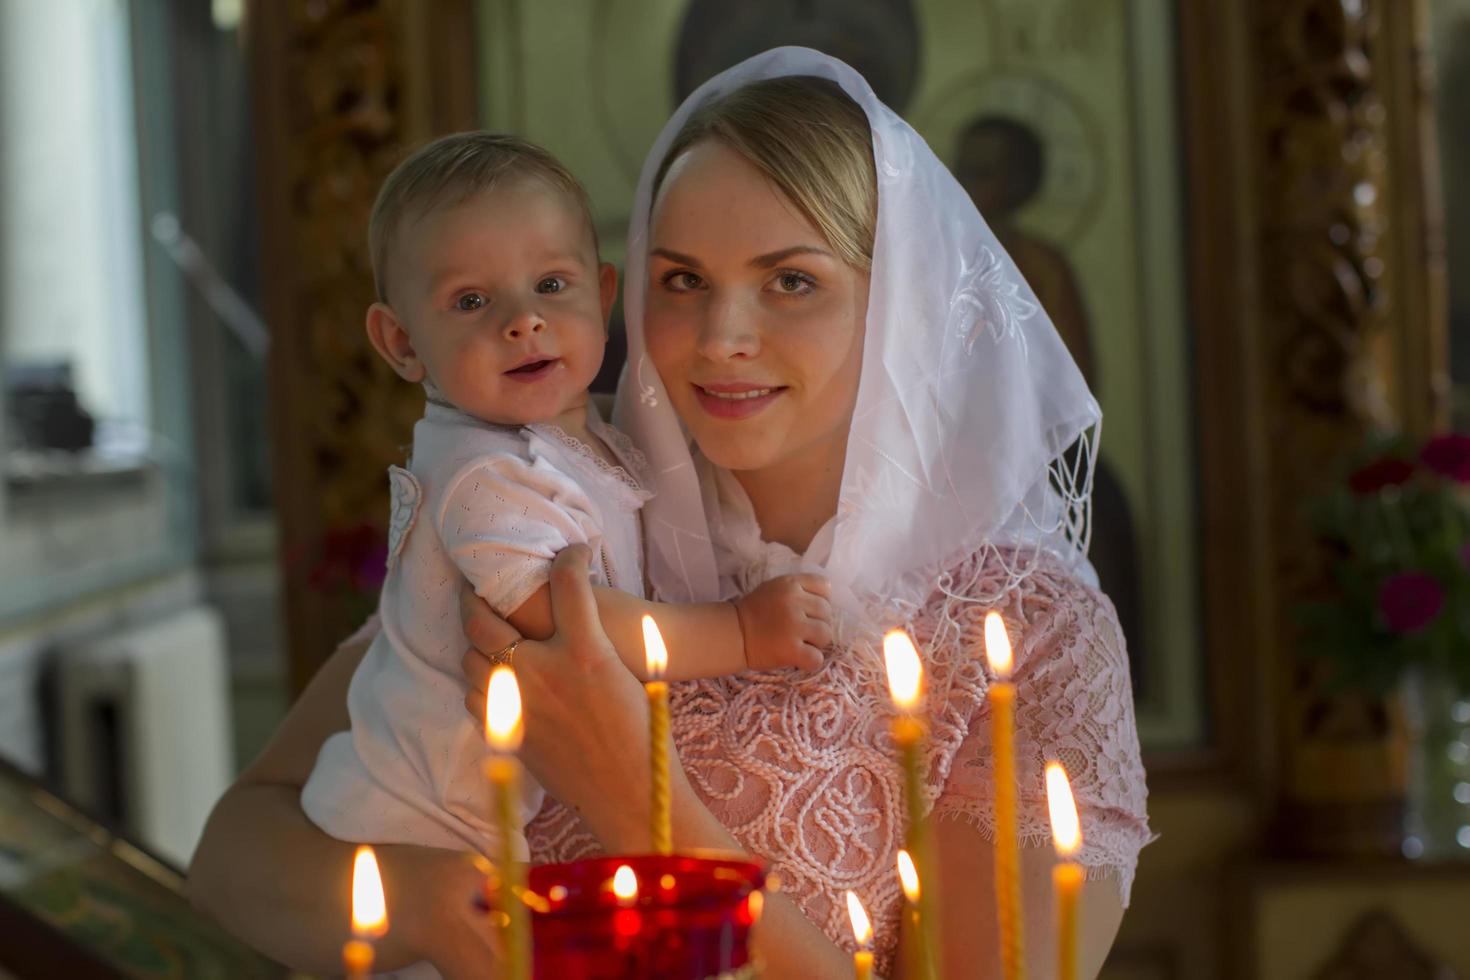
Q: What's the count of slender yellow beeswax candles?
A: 8